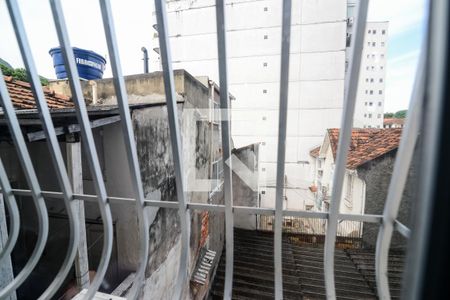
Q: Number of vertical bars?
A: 10